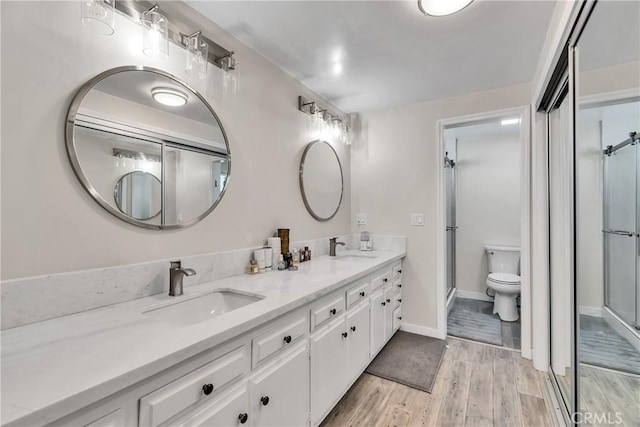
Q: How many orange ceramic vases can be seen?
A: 0